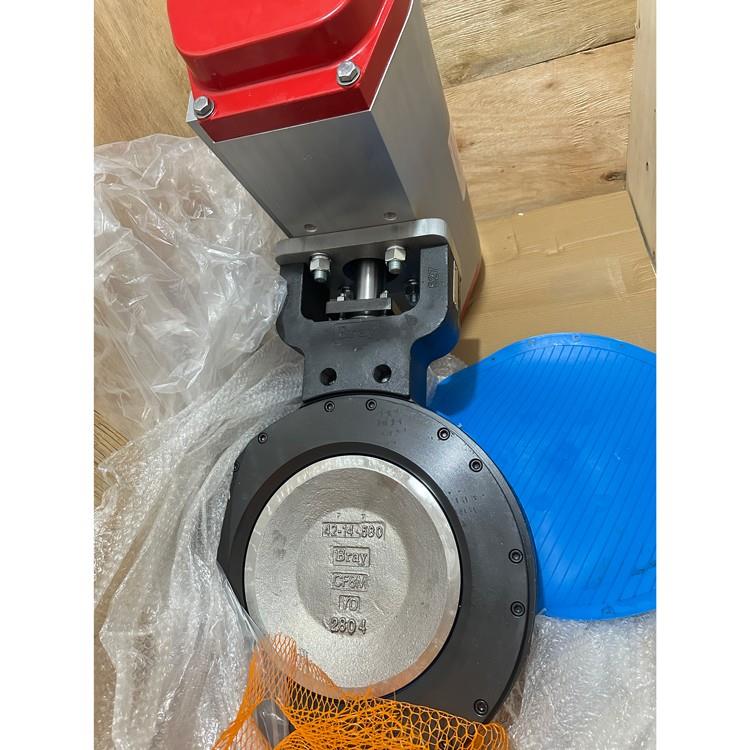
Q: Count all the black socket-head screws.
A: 9